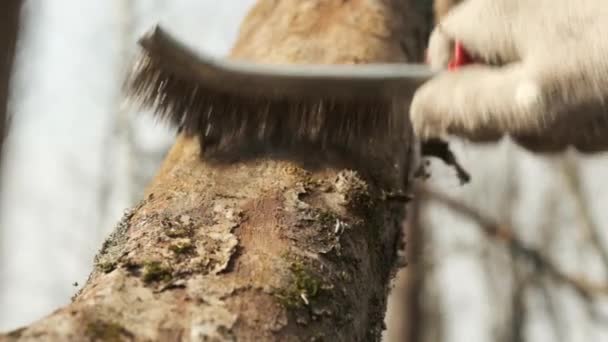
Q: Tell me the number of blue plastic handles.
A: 0